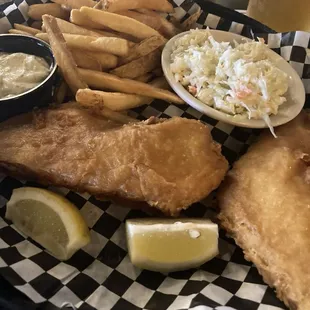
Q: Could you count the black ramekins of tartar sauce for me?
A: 1